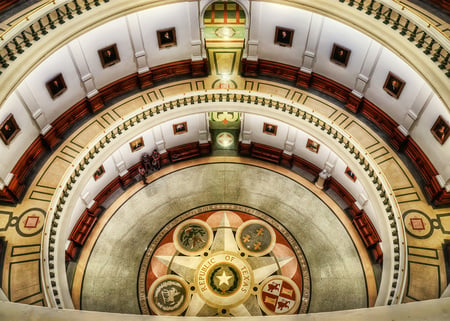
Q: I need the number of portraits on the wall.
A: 14